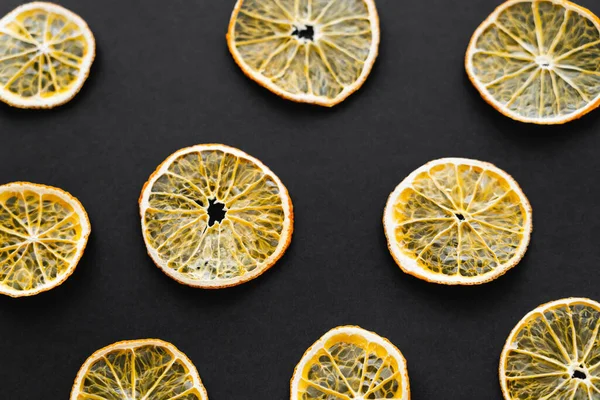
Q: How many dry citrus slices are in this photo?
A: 9